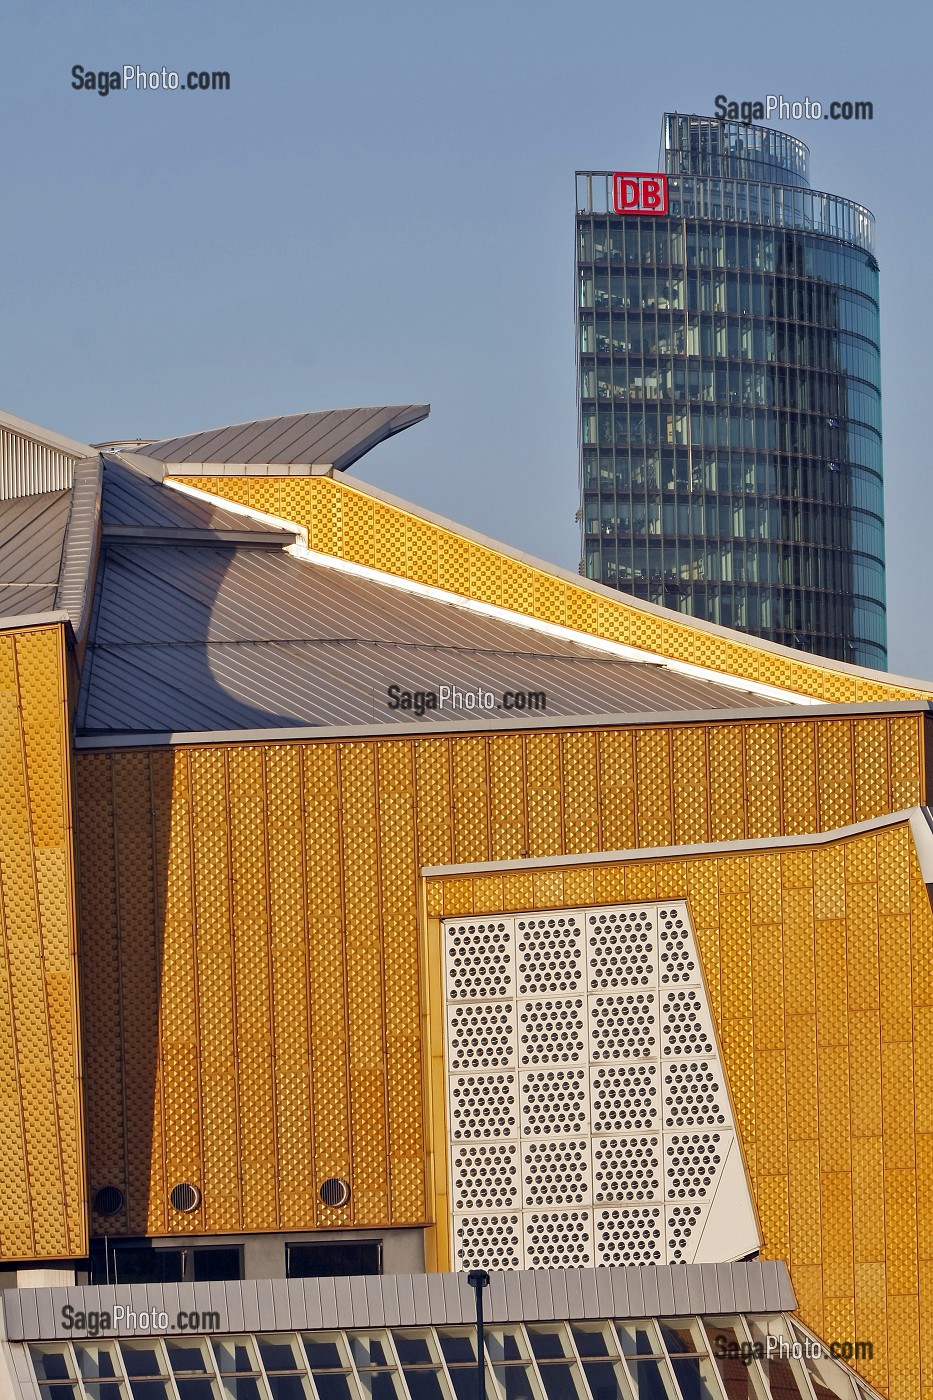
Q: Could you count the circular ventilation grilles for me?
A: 3